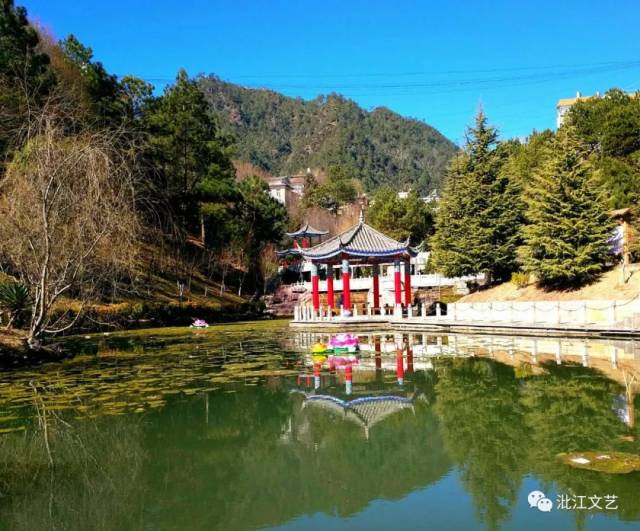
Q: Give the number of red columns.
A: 6